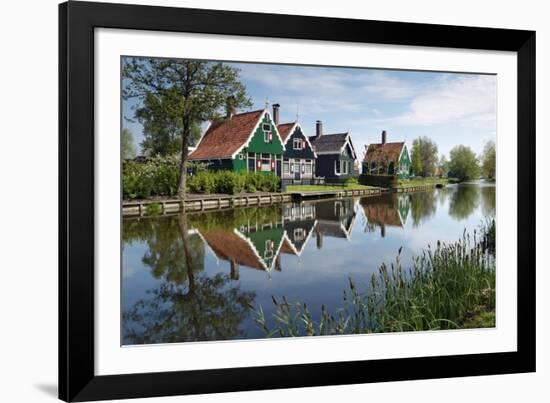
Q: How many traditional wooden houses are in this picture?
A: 4